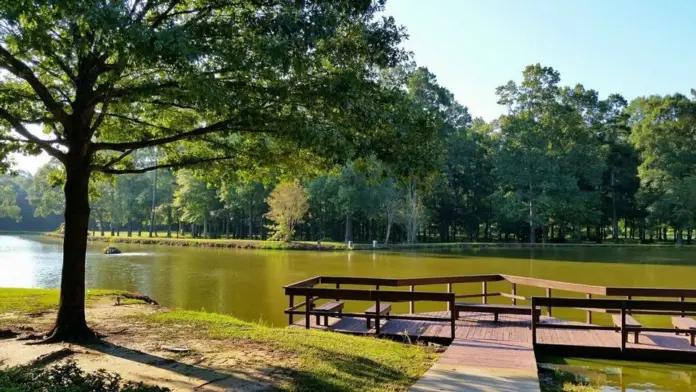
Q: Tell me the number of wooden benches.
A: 5